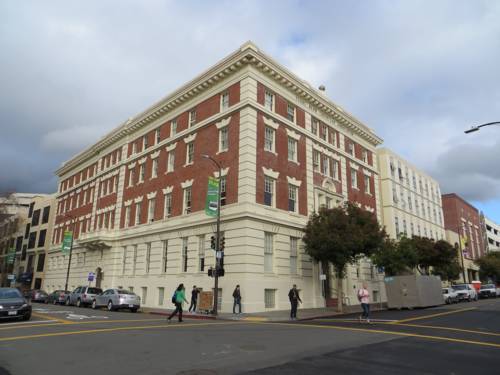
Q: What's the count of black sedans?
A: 1